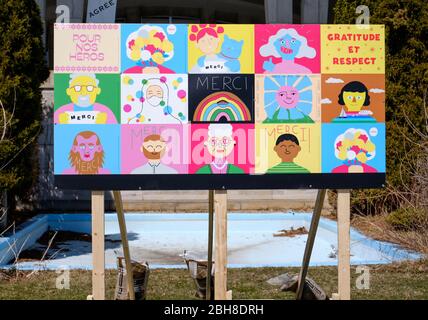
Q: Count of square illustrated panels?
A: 15